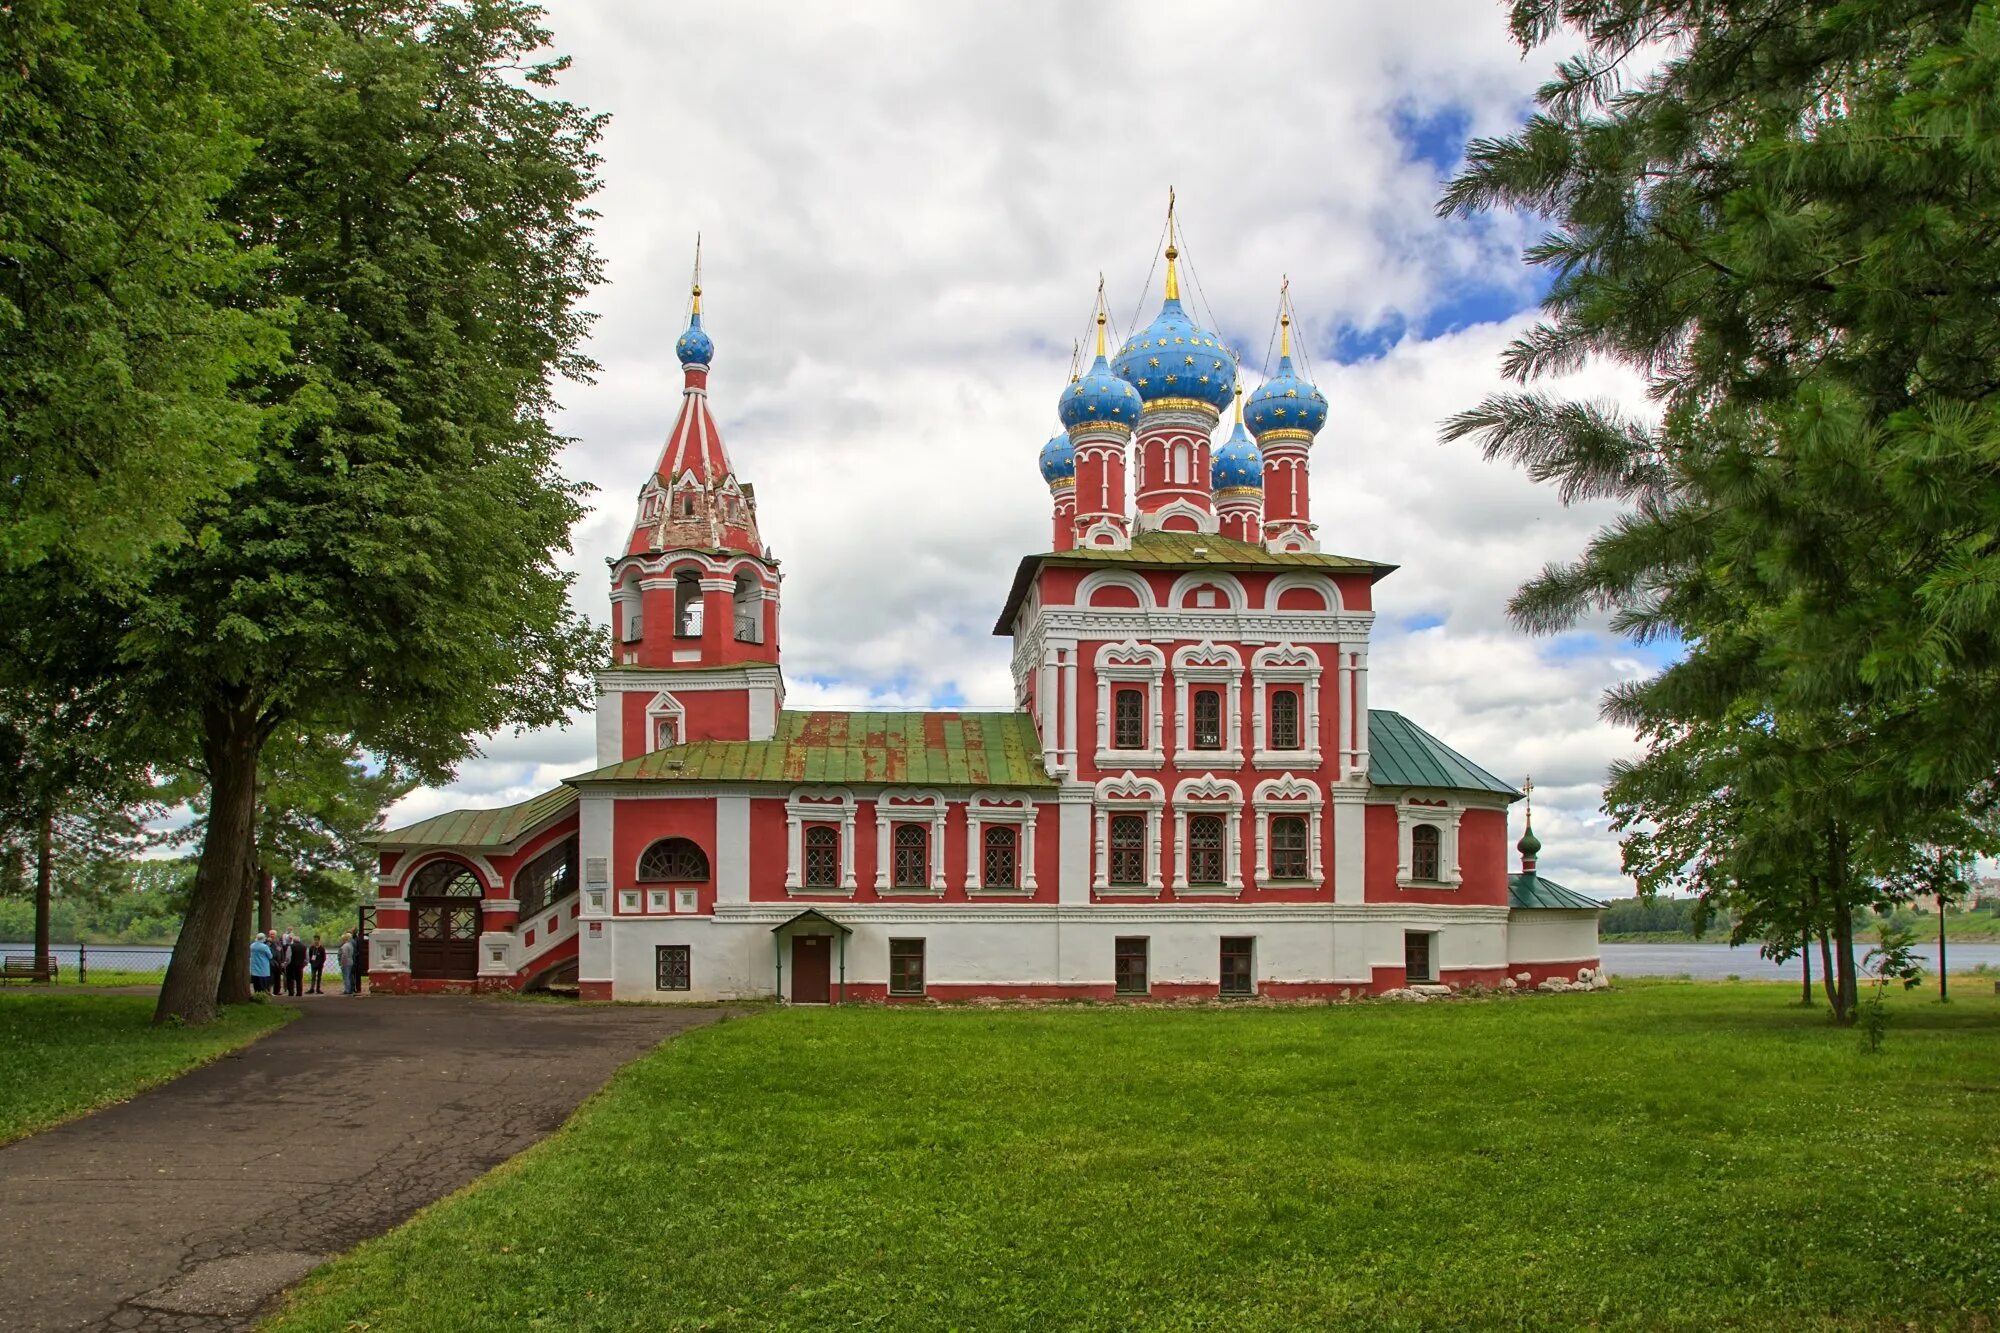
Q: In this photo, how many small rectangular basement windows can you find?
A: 5